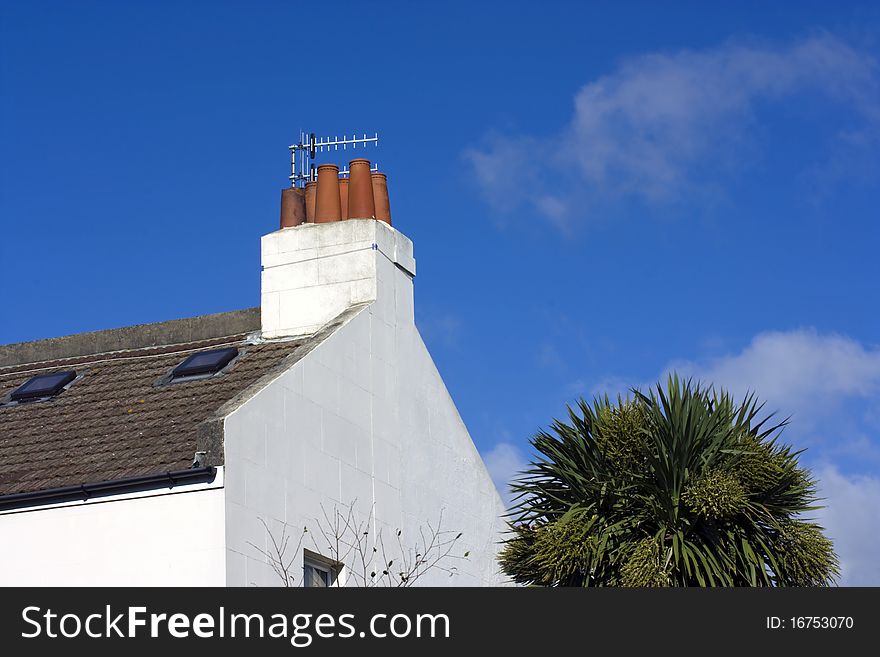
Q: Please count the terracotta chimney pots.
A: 6